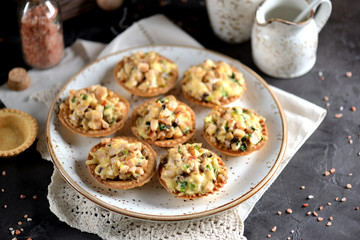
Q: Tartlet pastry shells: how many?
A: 8